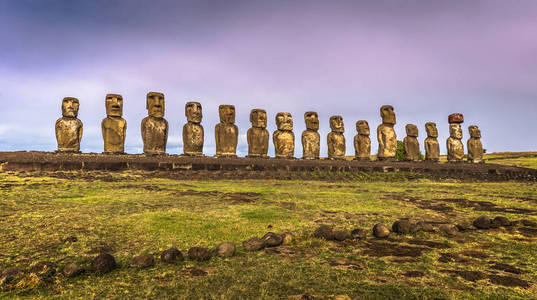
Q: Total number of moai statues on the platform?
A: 15